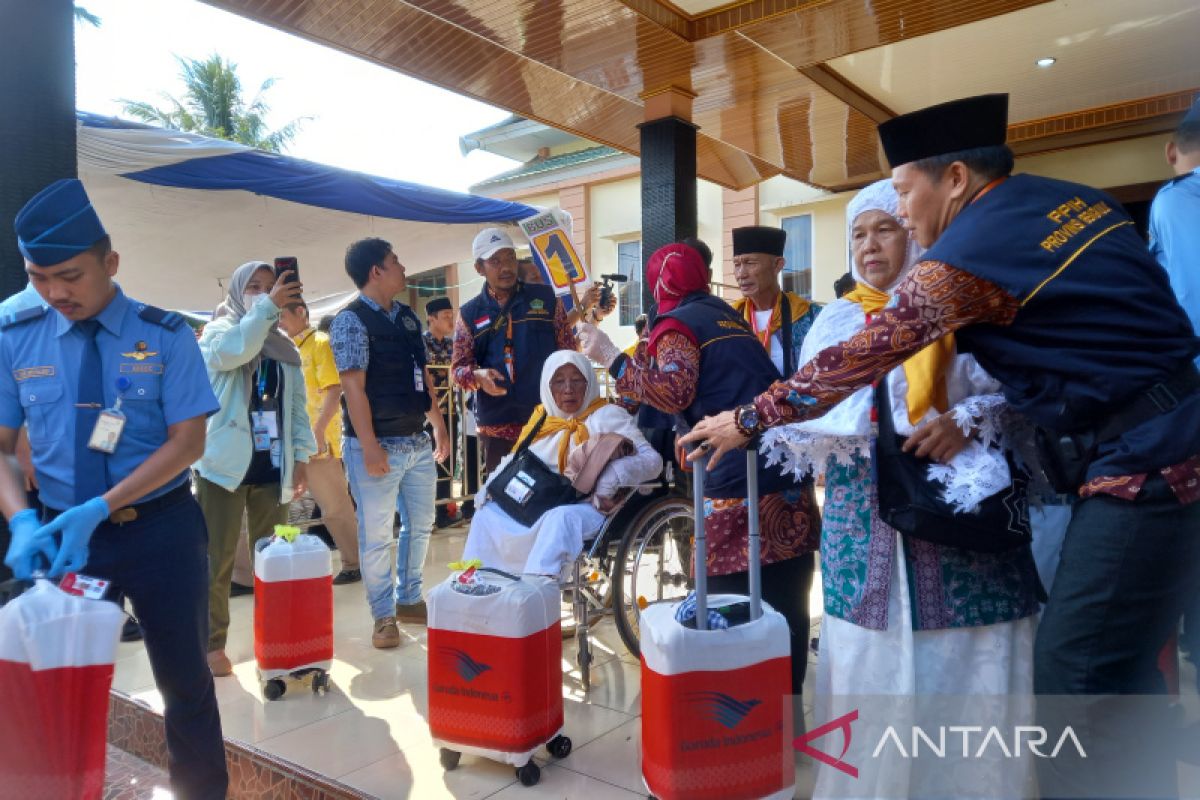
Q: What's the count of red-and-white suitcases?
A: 4